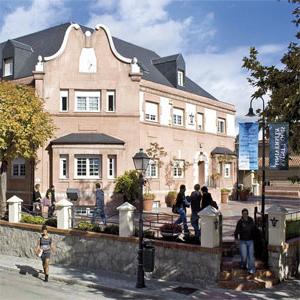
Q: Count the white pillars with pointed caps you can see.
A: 5